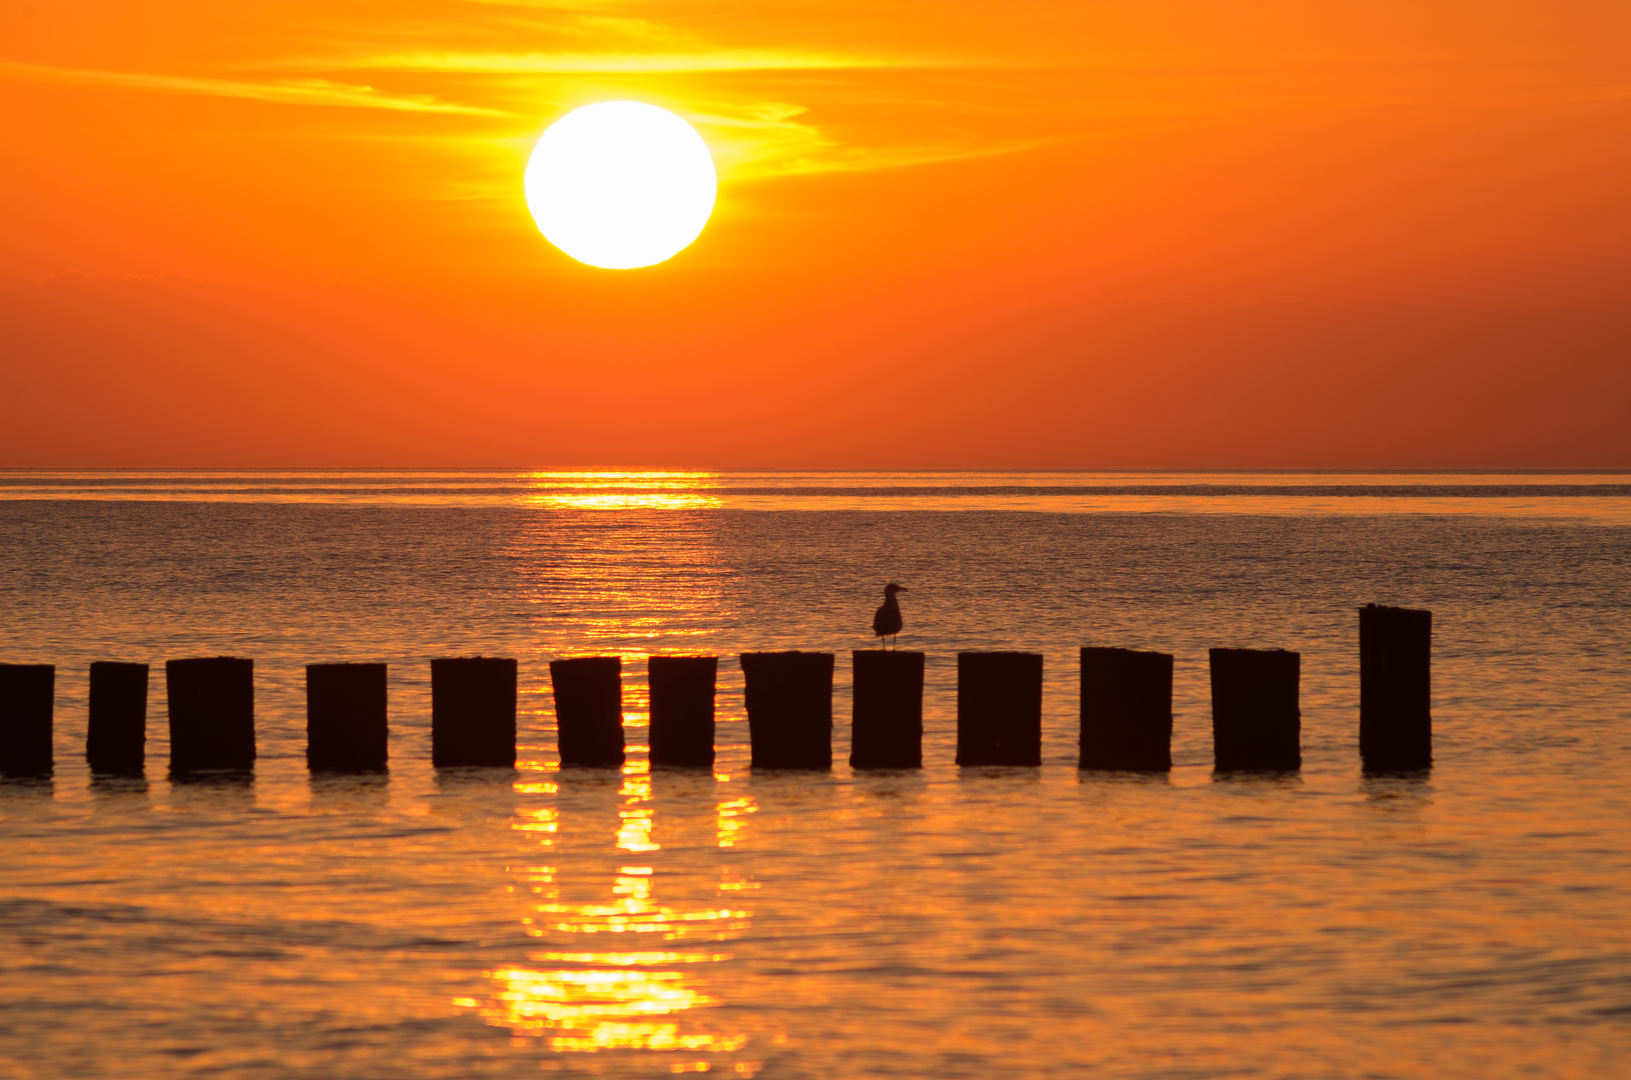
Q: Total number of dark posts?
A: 13